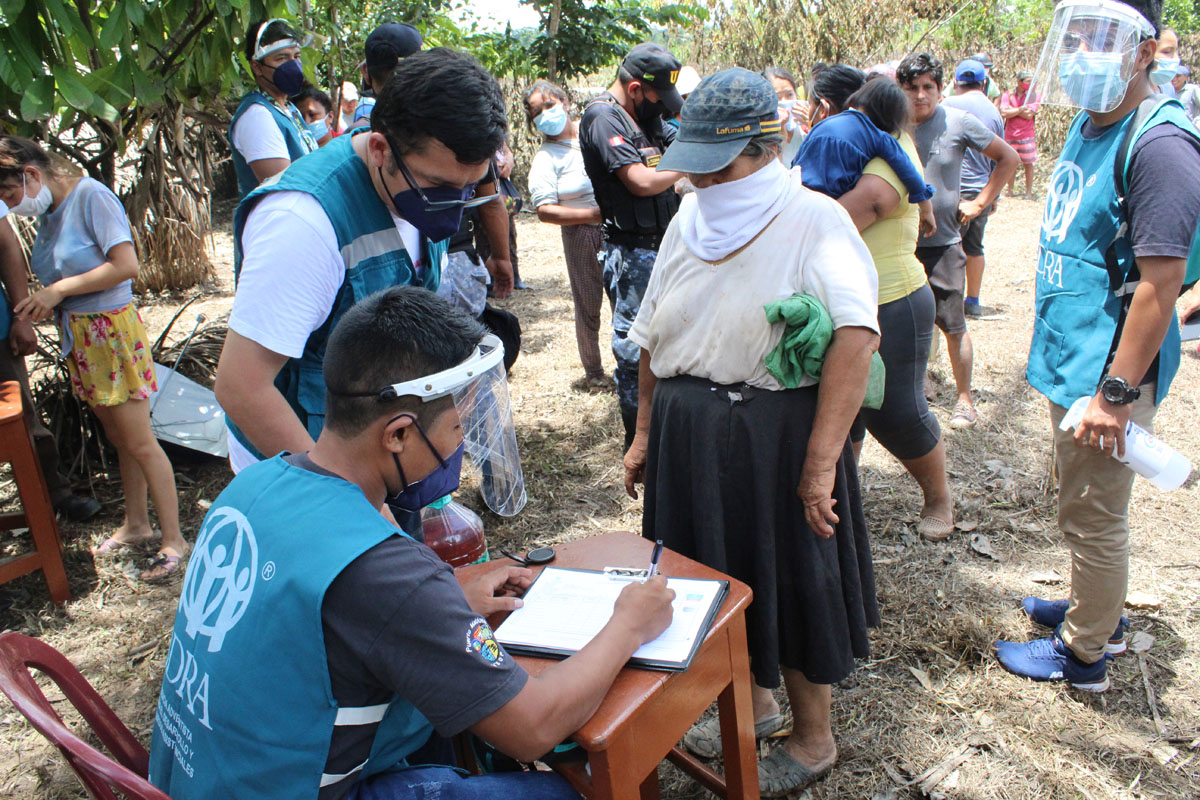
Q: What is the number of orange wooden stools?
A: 2